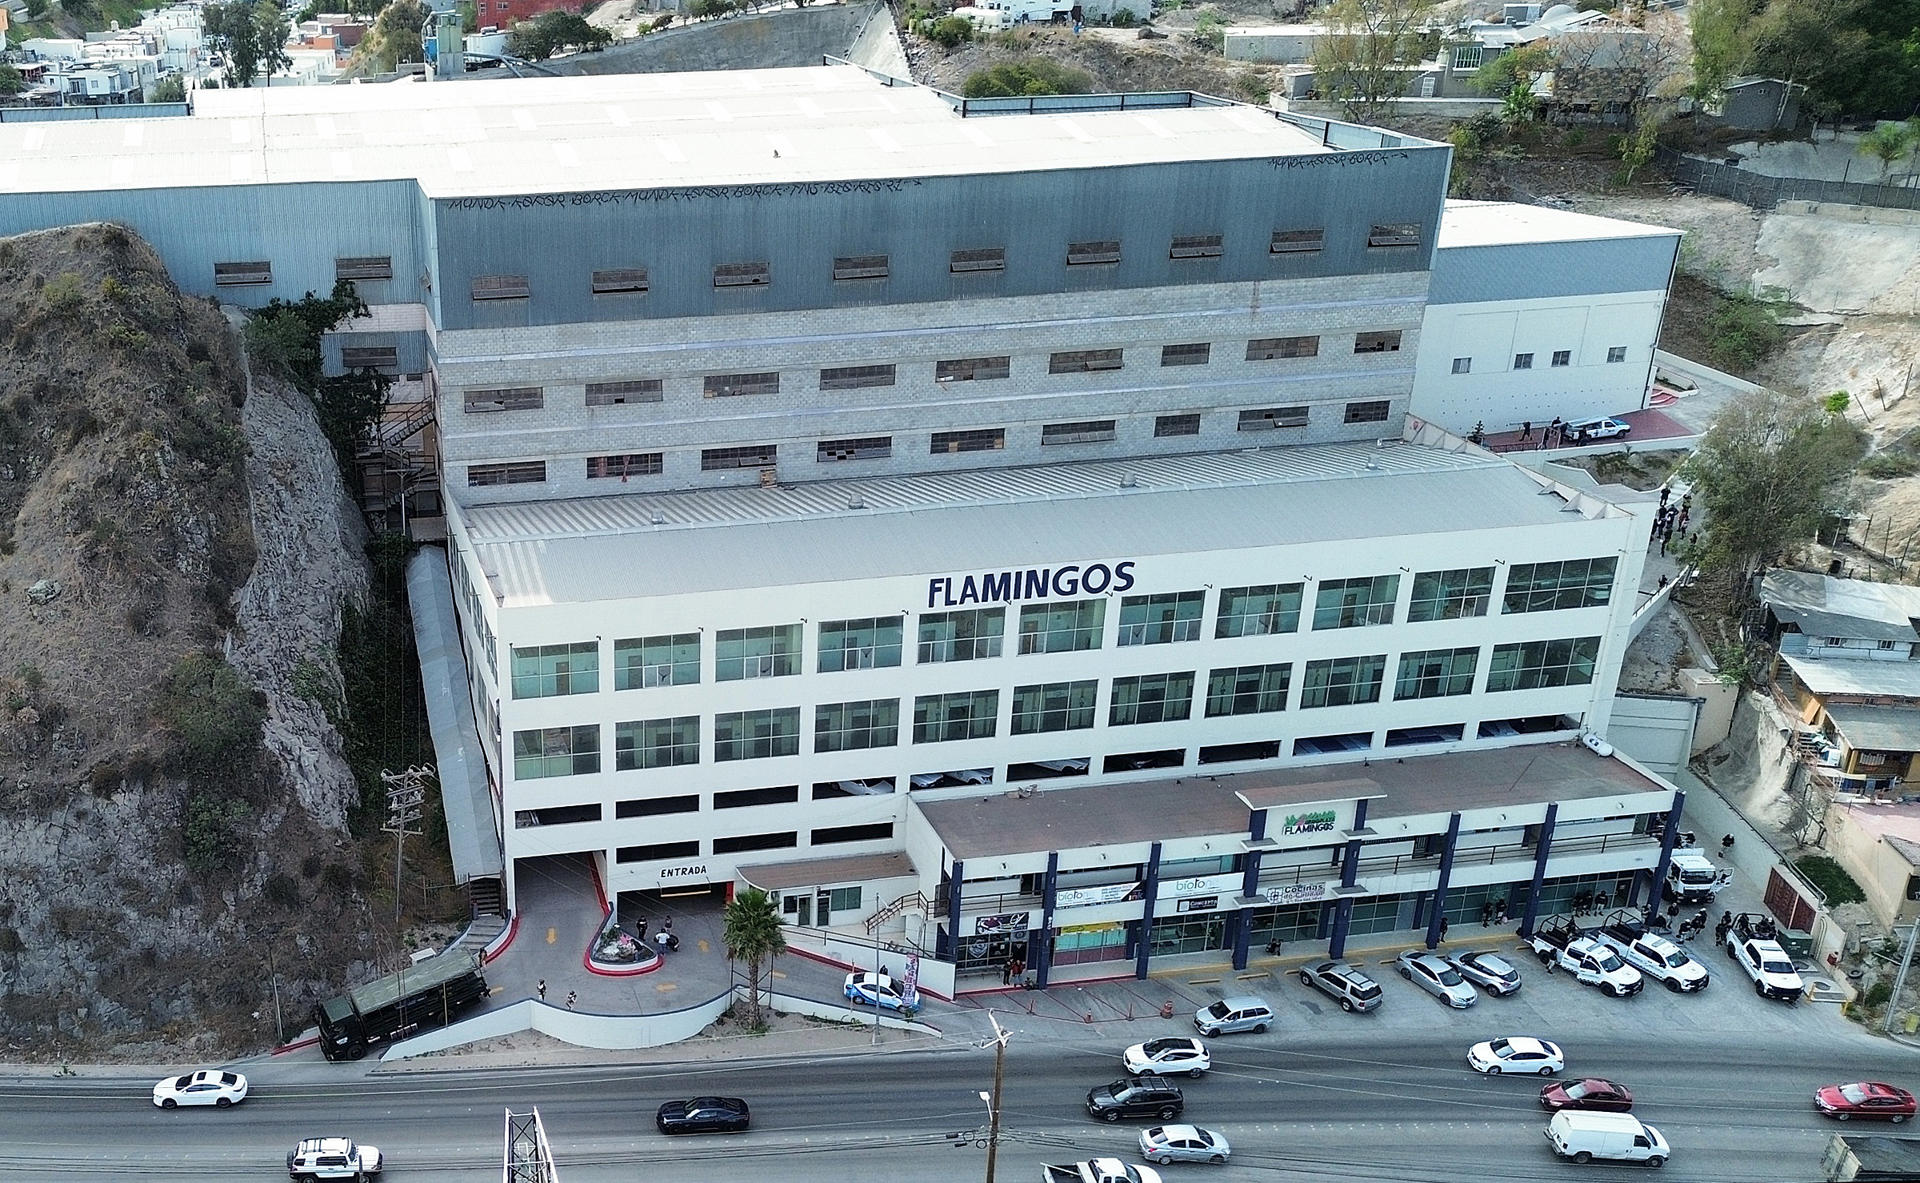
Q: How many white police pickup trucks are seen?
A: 3